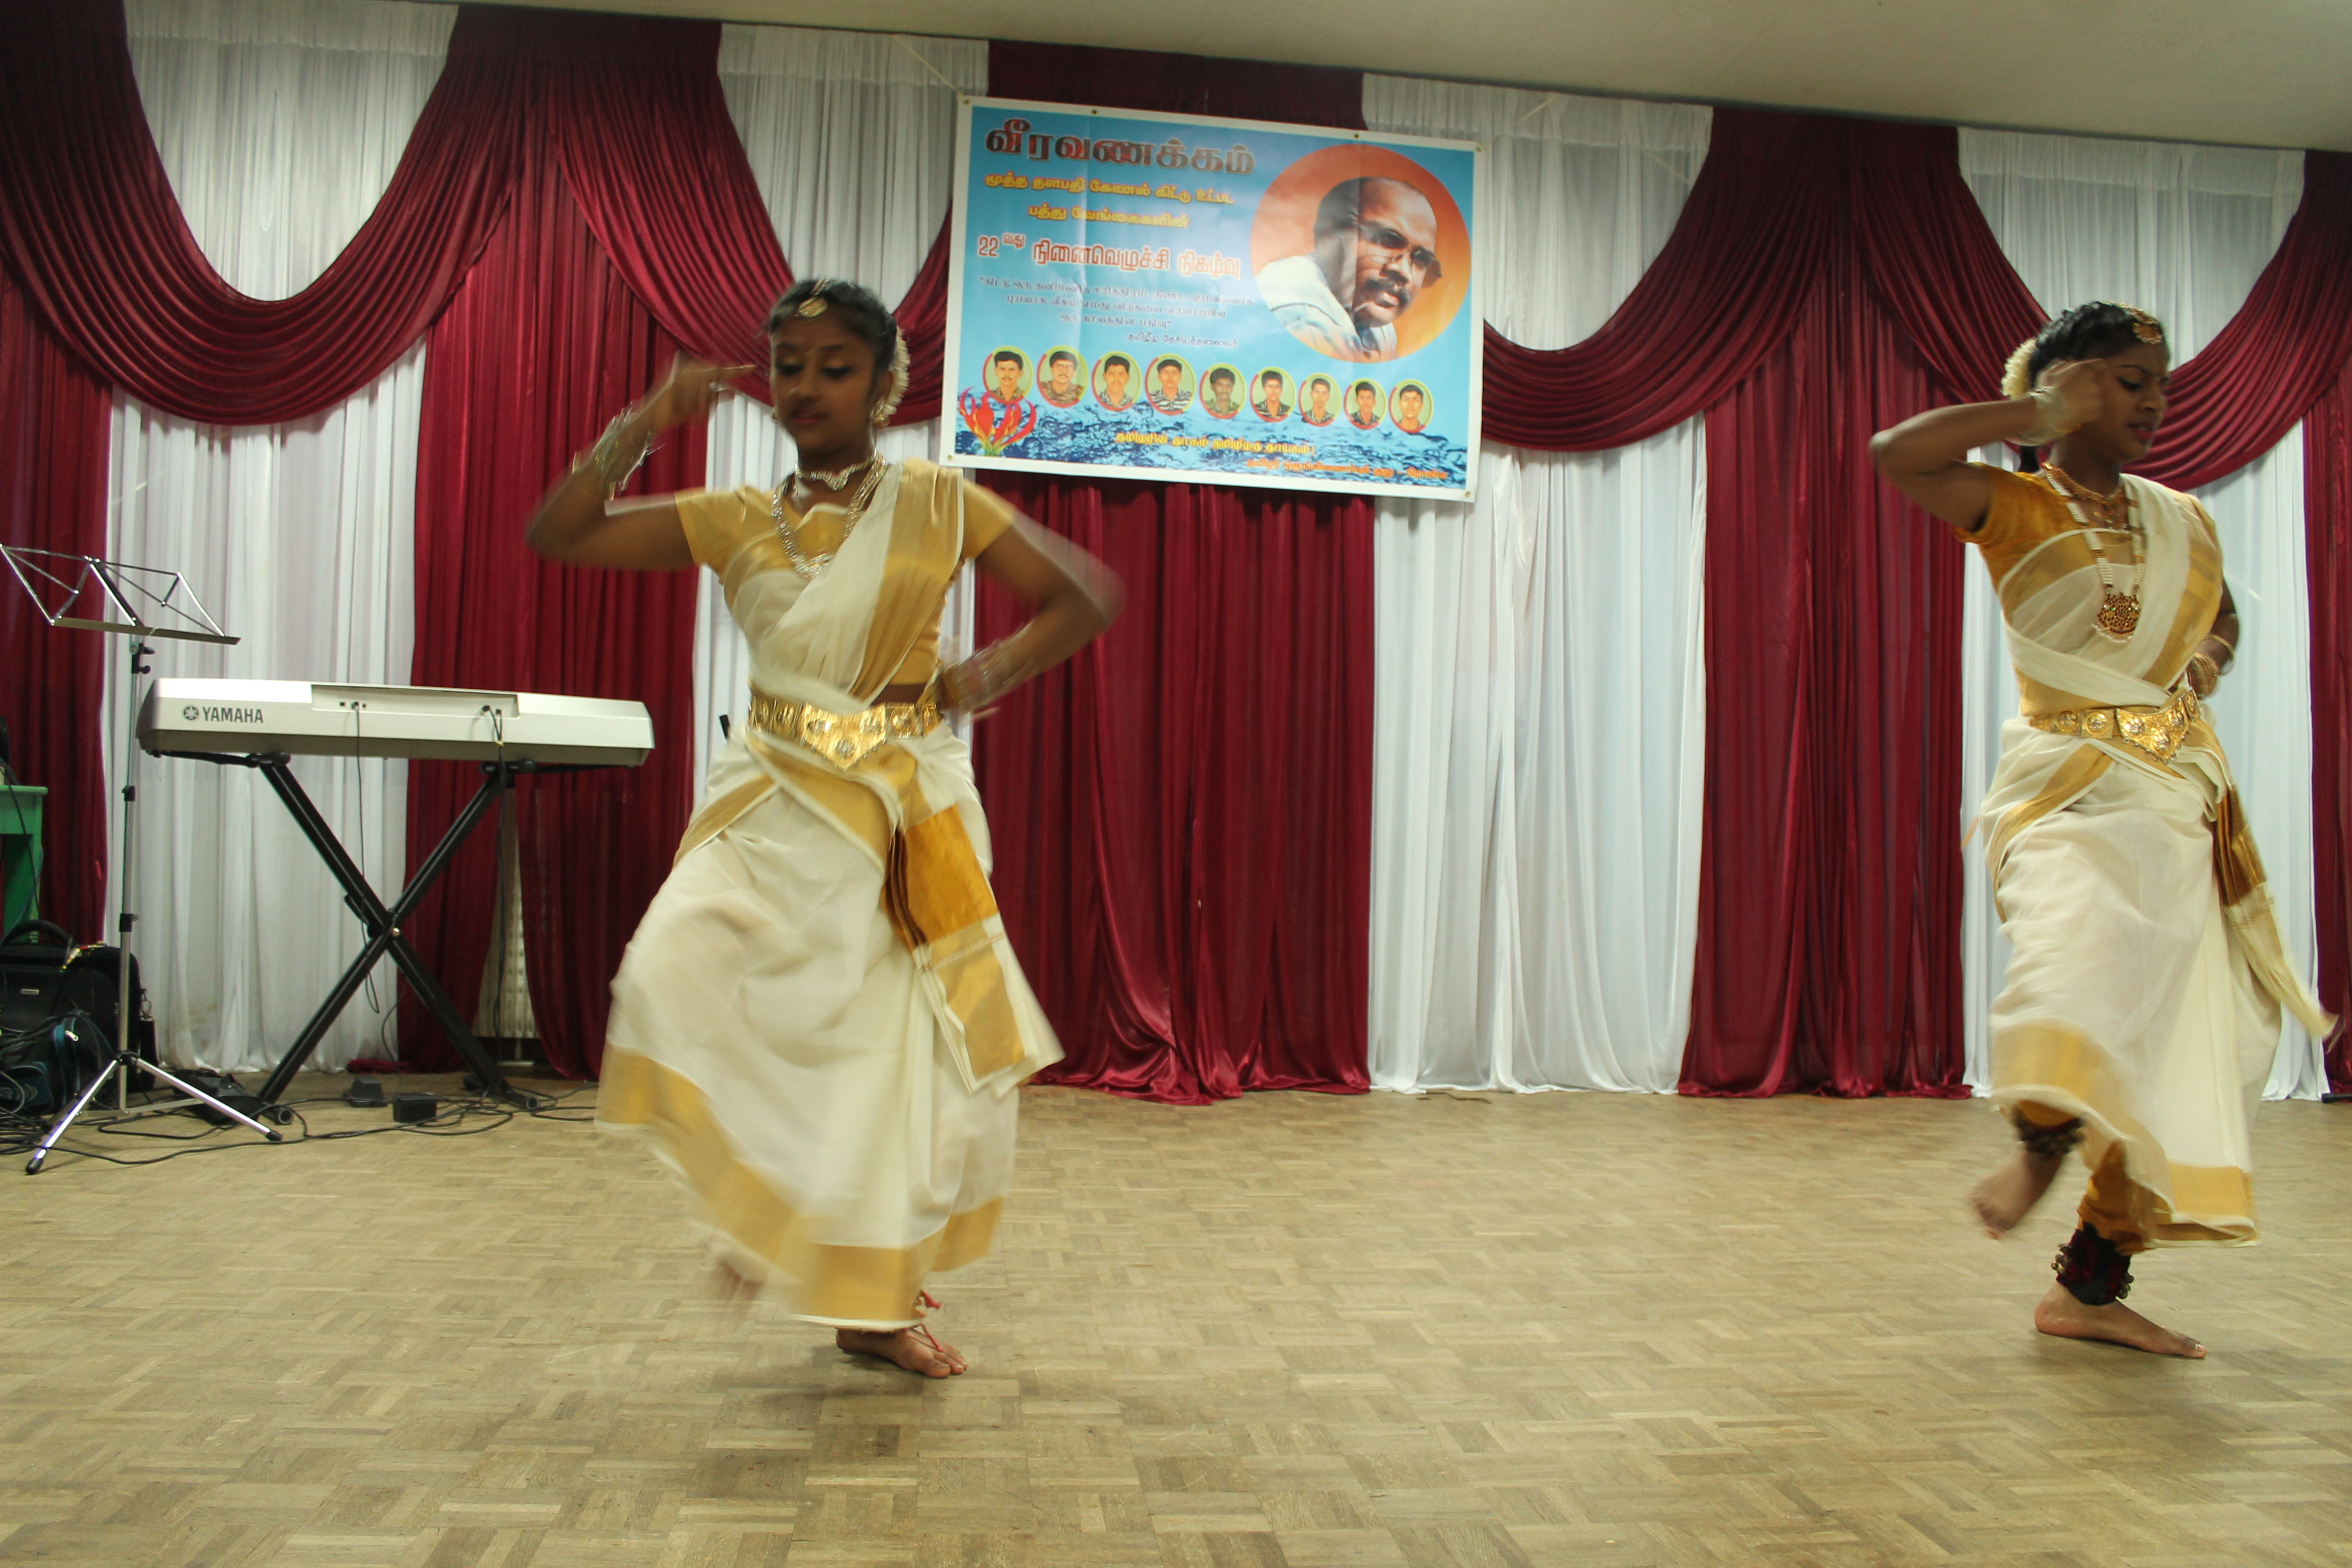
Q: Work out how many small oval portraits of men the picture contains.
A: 9